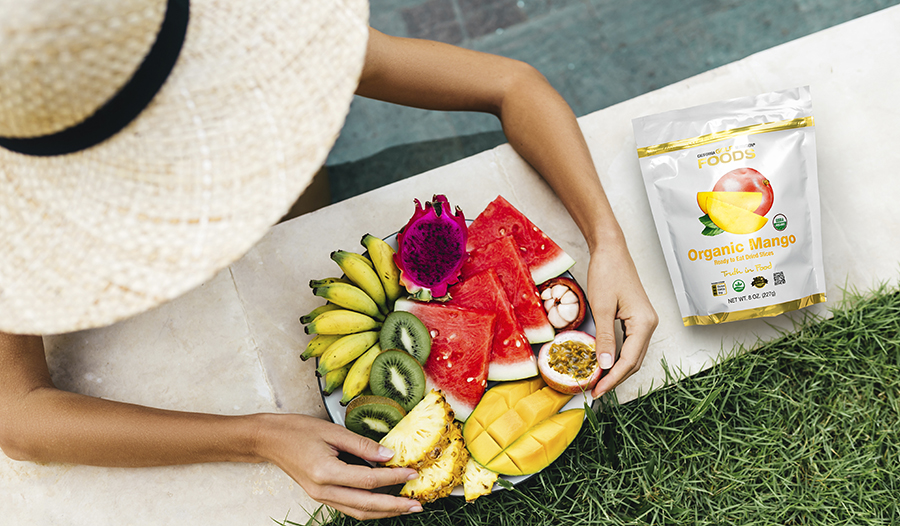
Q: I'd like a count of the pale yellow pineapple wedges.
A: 3